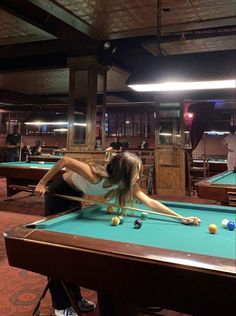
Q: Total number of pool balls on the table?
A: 8